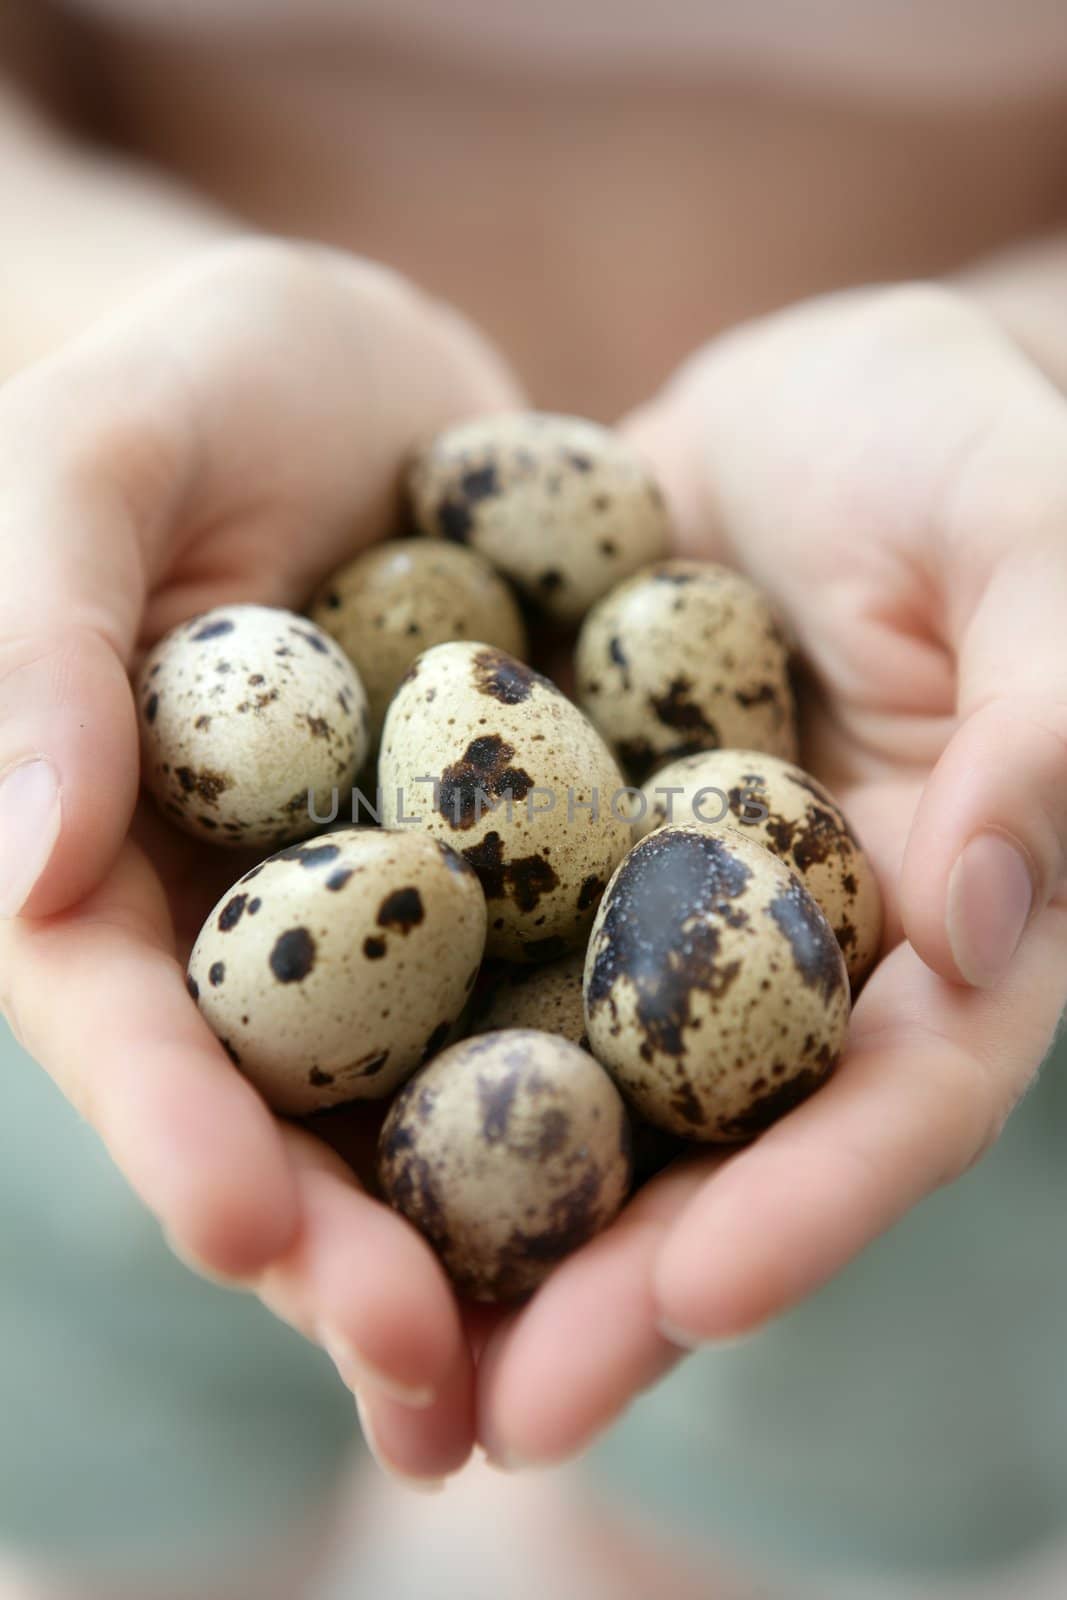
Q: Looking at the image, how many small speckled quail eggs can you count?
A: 10